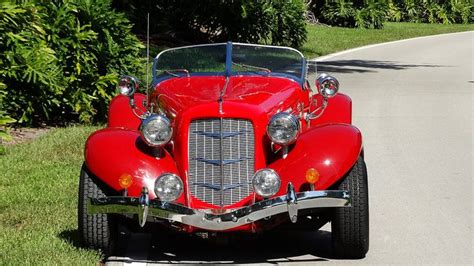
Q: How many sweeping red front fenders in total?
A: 2